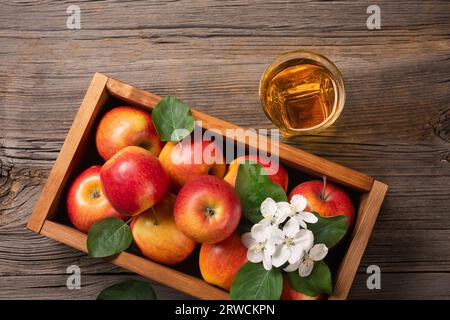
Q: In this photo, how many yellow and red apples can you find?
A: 10